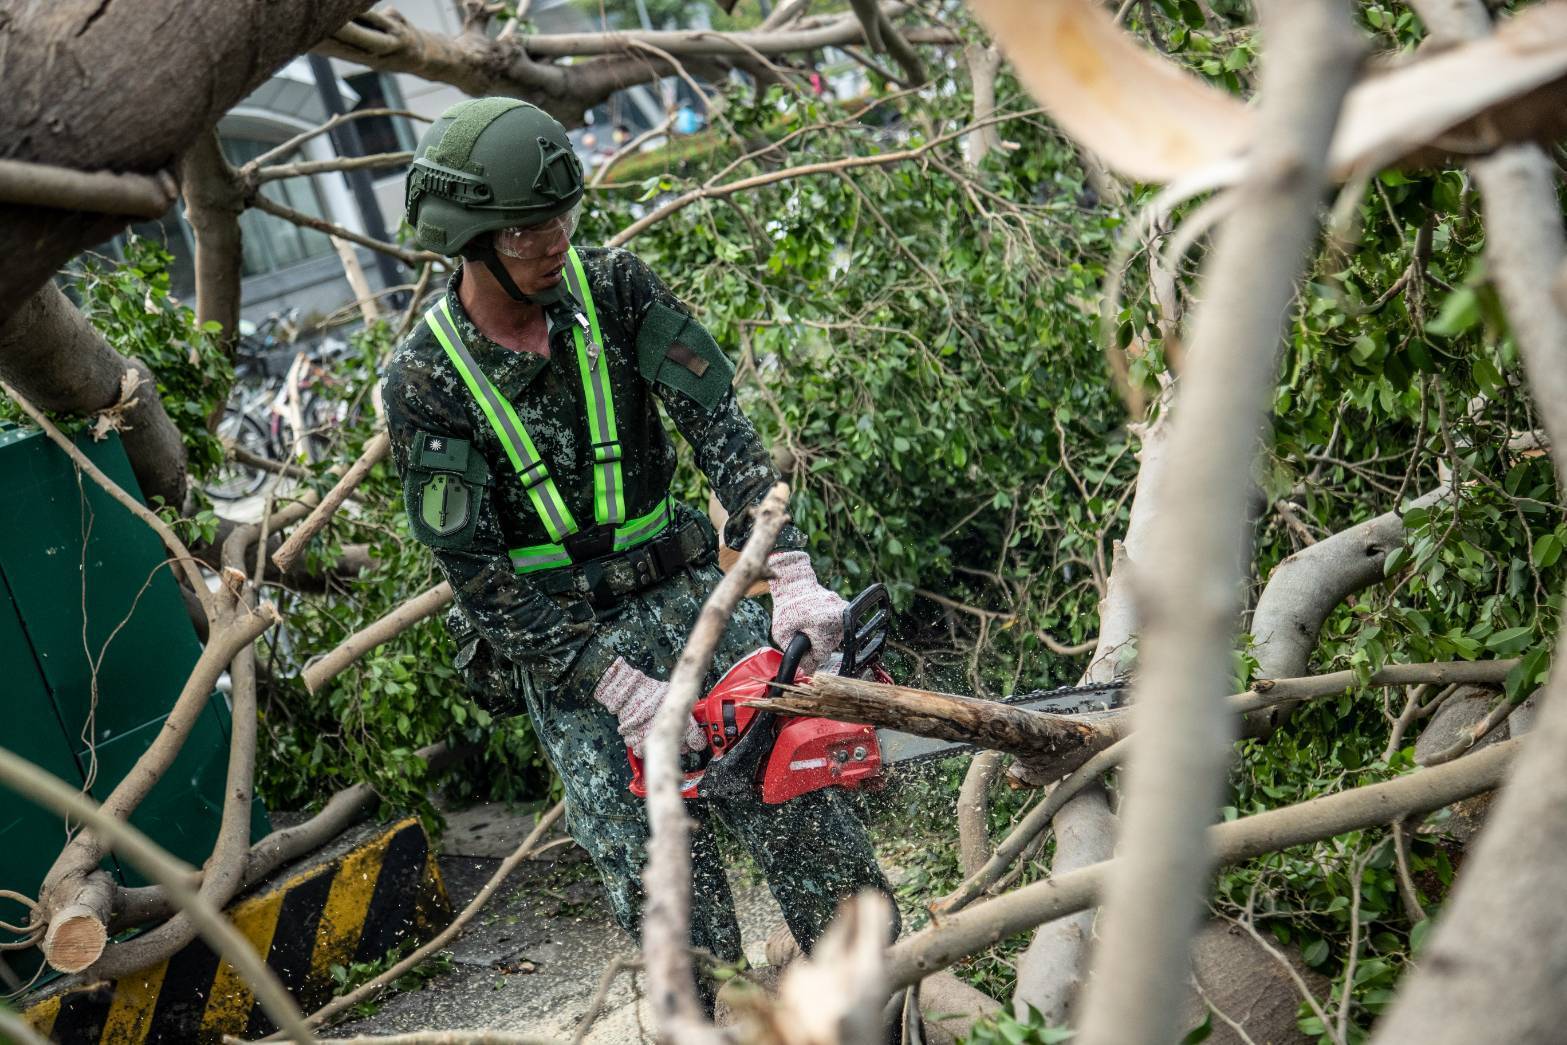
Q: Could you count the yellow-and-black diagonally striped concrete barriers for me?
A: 1